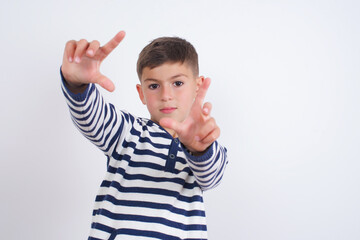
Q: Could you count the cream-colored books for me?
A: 0